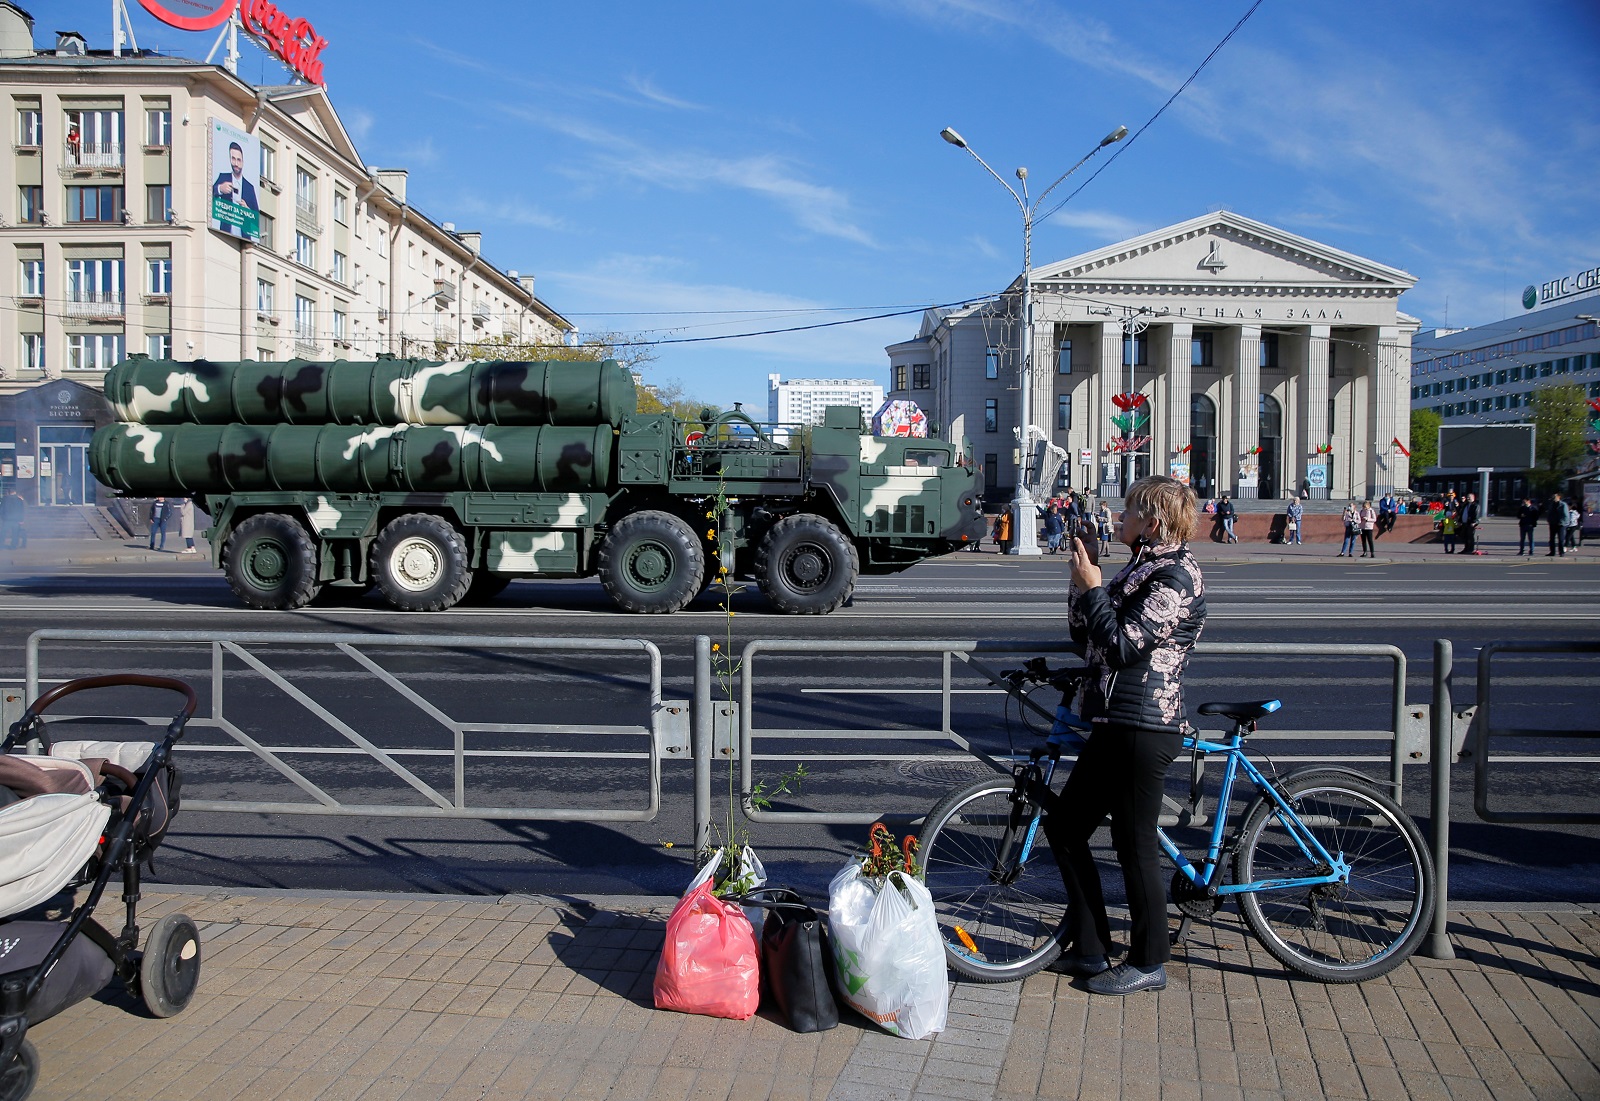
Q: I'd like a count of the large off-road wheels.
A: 4